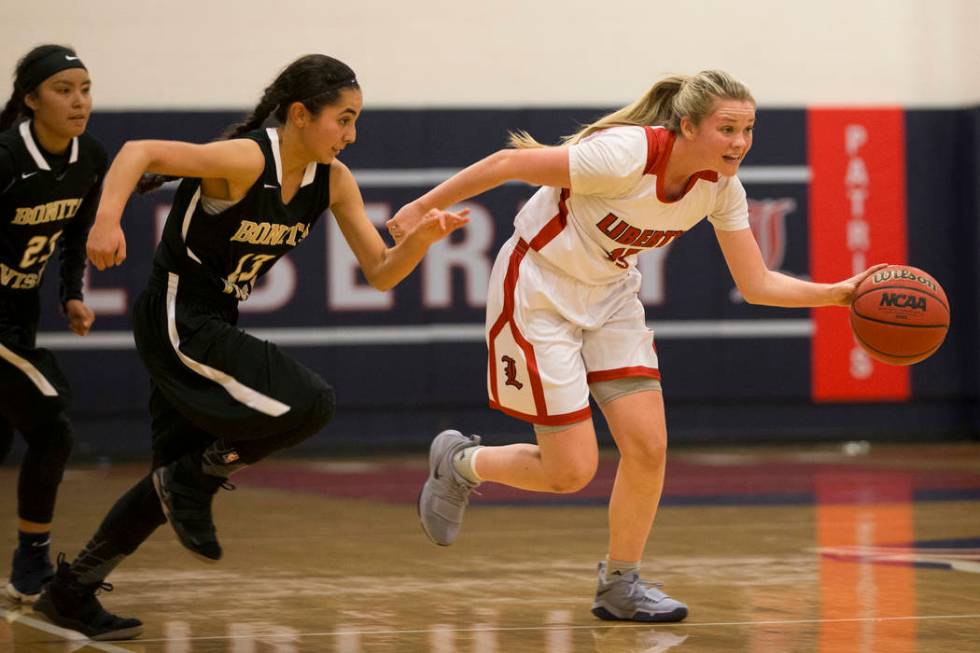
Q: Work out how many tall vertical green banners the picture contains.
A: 0